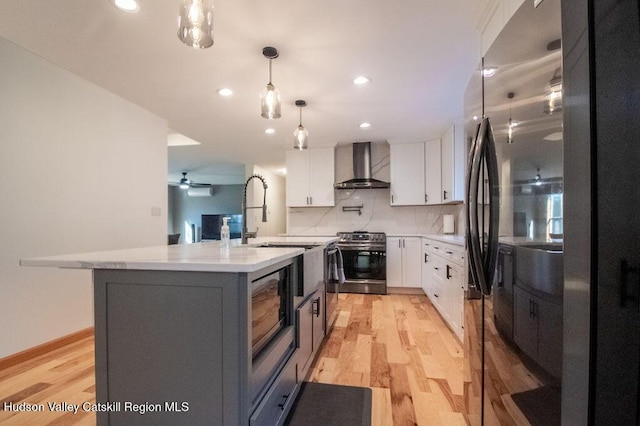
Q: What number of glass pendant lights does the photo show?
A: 3